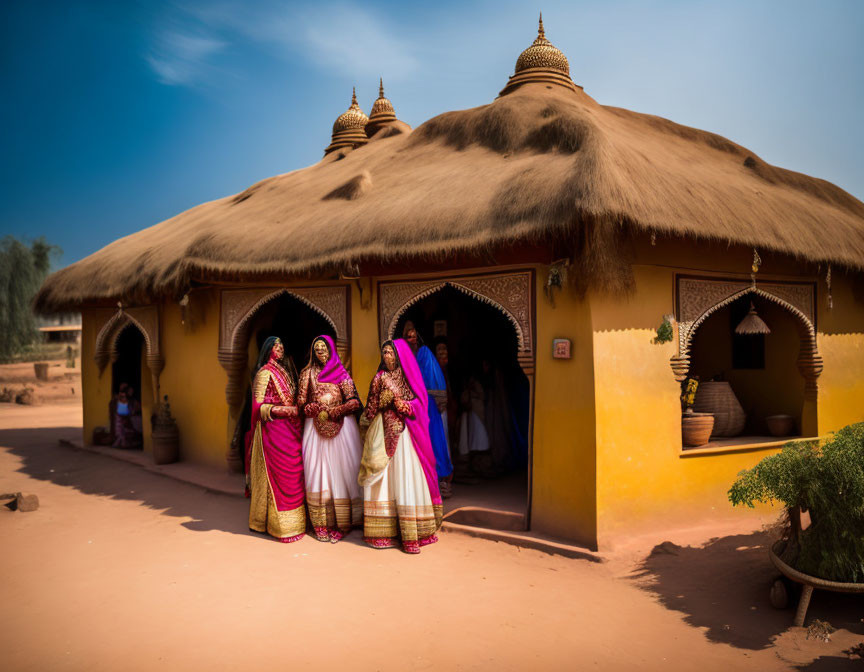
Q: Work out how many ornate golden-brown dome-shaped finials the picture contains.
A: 3